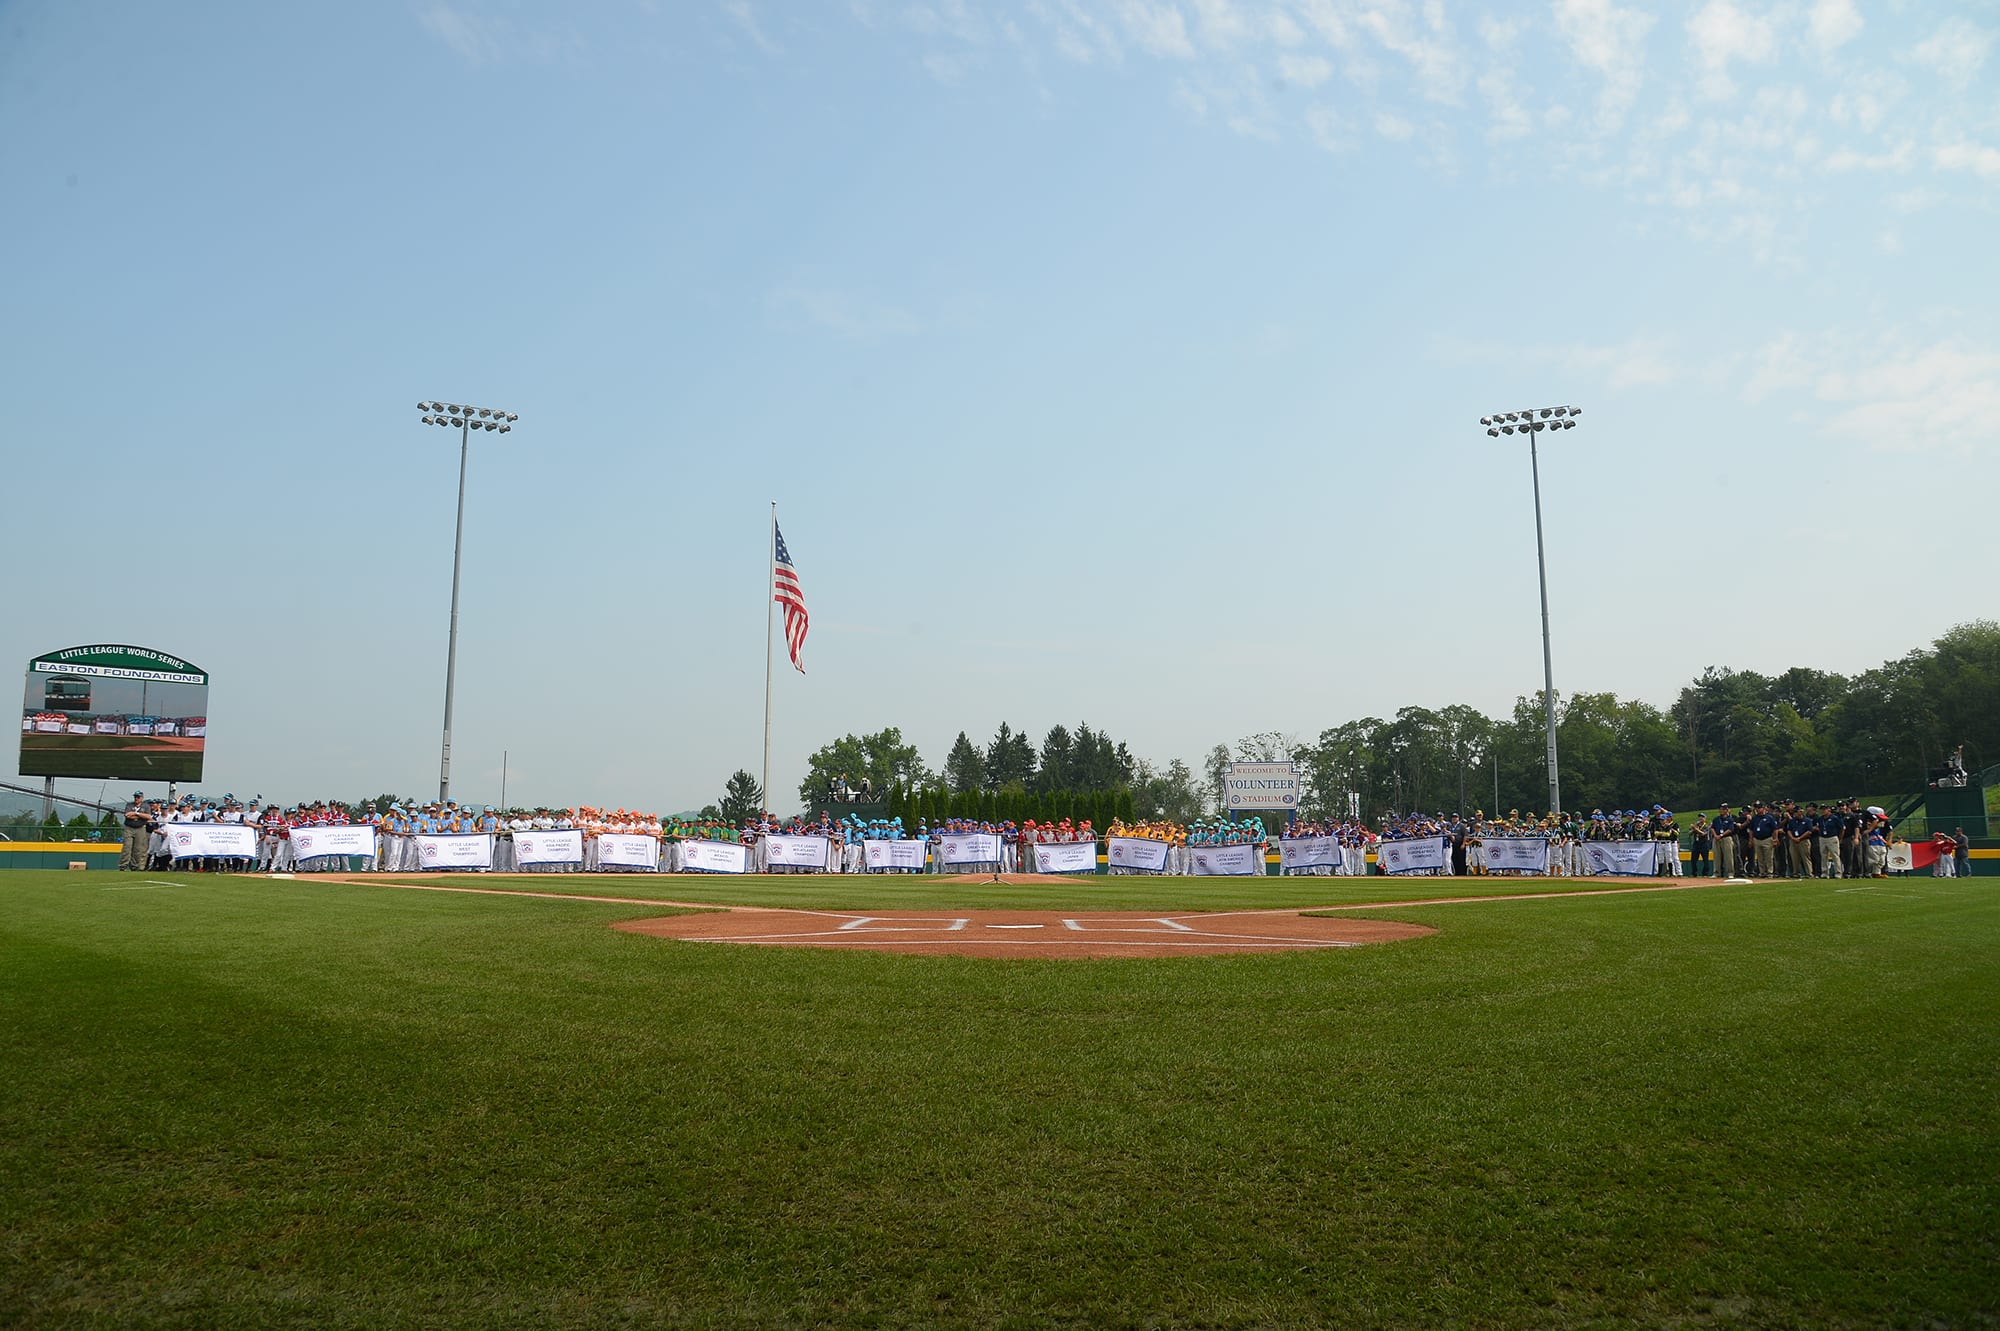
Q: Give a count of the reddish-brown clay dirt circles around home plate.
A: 1